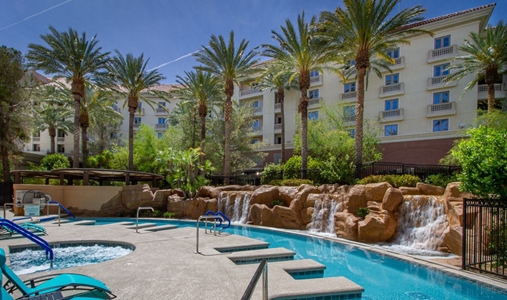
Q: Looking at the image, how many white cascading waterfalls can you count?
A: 3